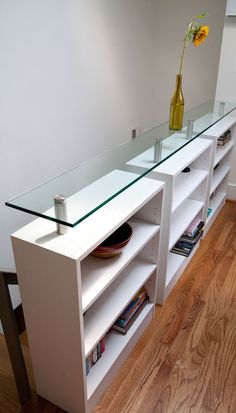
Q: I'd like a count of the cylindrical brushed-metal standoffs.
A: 4